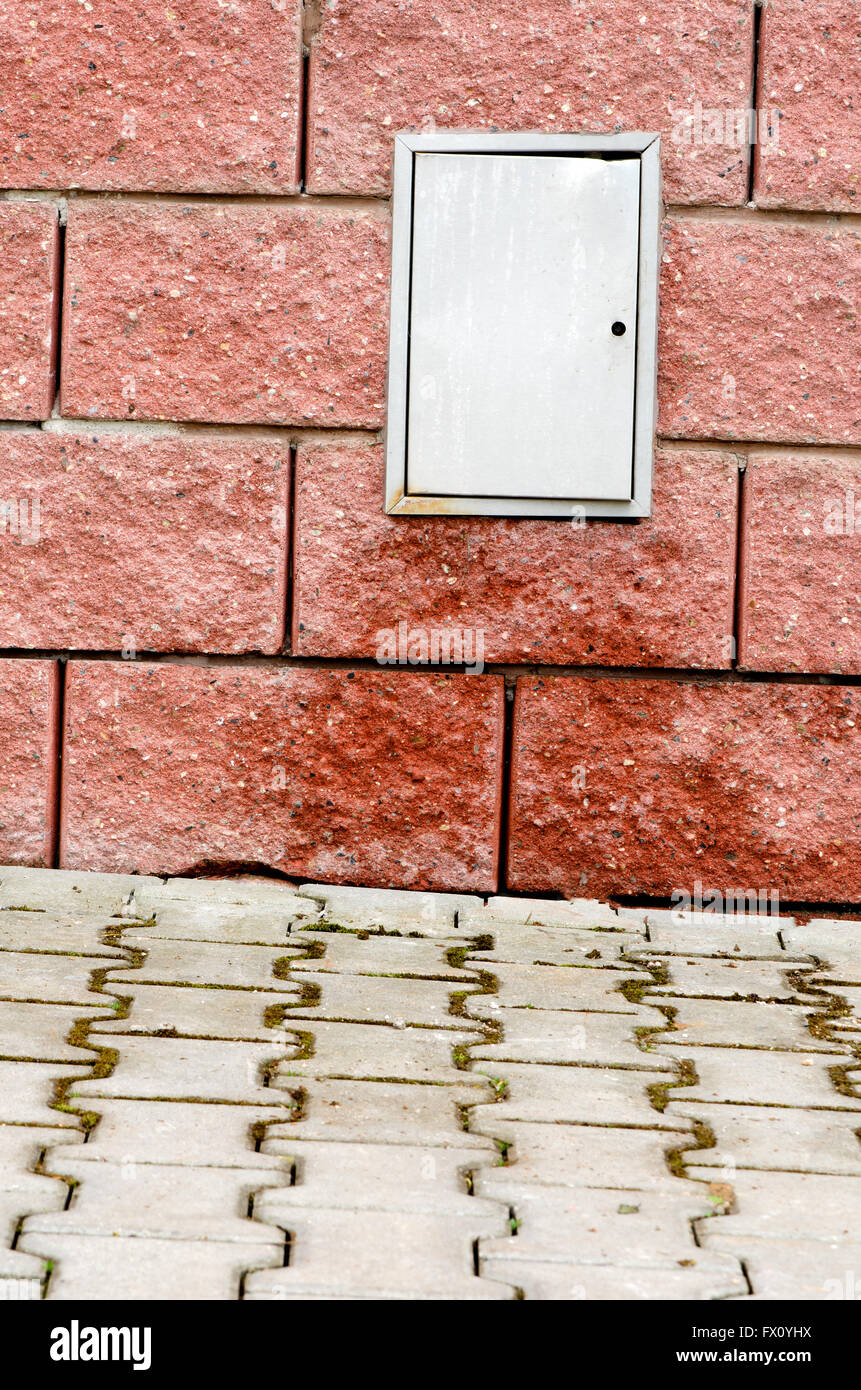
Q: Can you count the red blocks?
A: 12